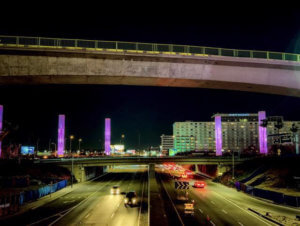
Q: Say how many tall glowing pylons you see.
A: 5